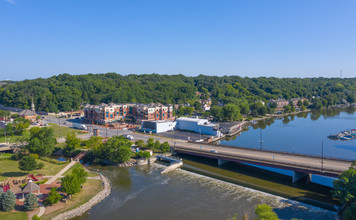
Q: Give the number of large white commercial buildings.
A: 2